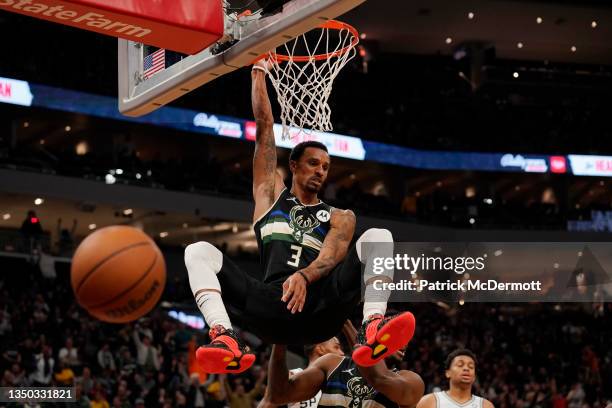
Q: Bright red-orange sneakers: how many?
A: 2